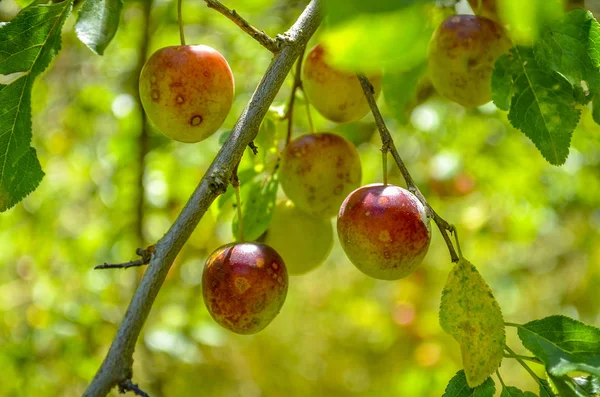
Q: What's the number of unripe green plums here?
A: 1